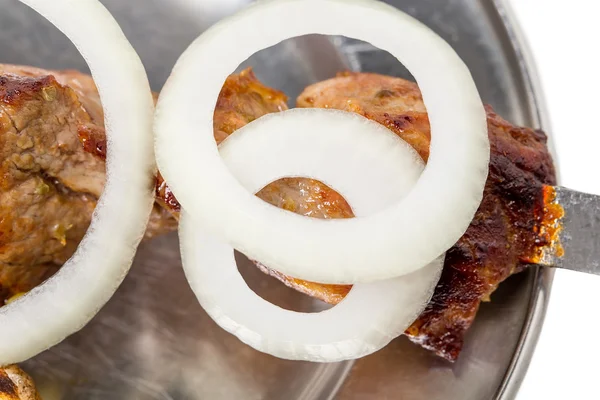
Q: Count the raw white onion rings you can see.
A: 3